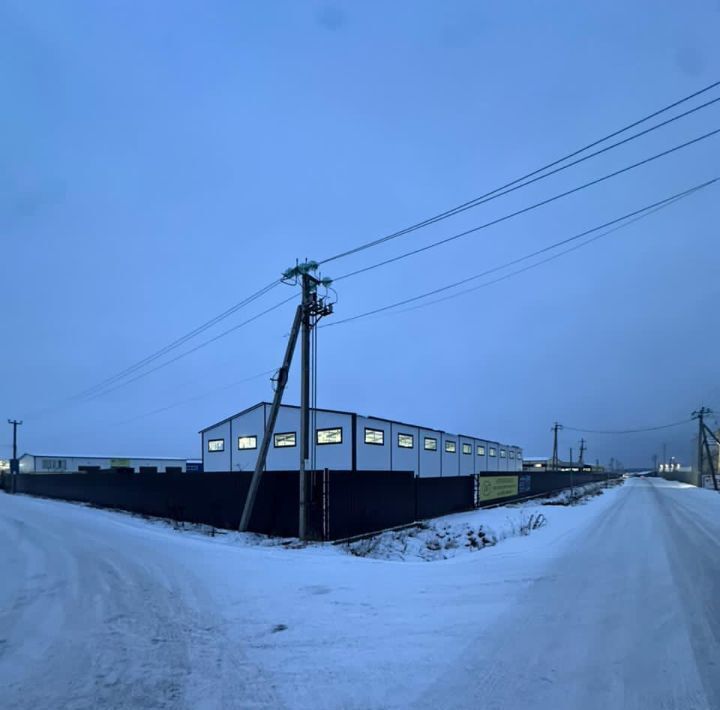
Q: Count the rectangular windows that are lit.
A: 14